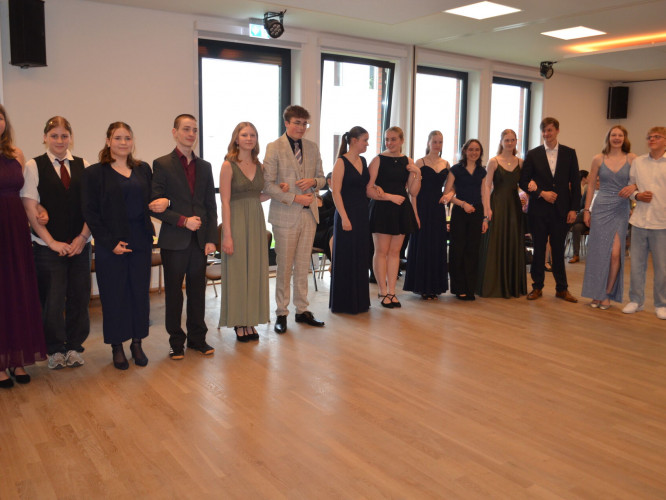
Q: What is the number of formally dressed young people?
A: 14